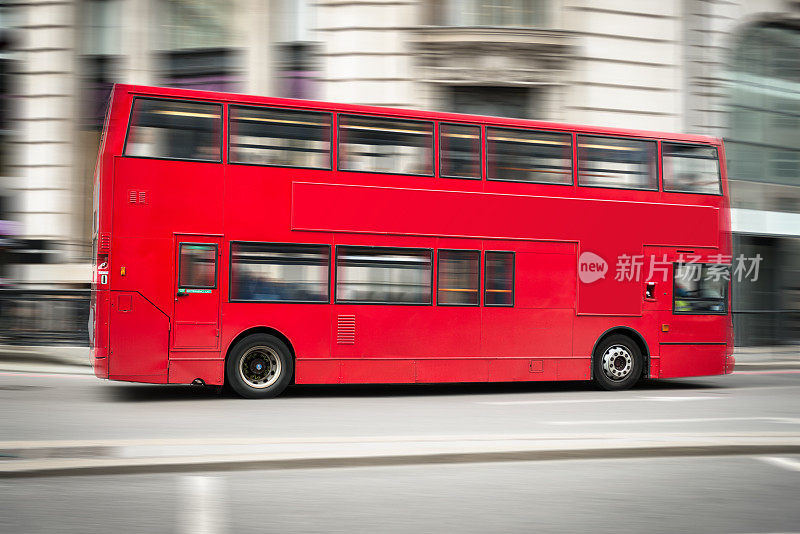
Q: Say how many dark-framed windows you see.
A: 13